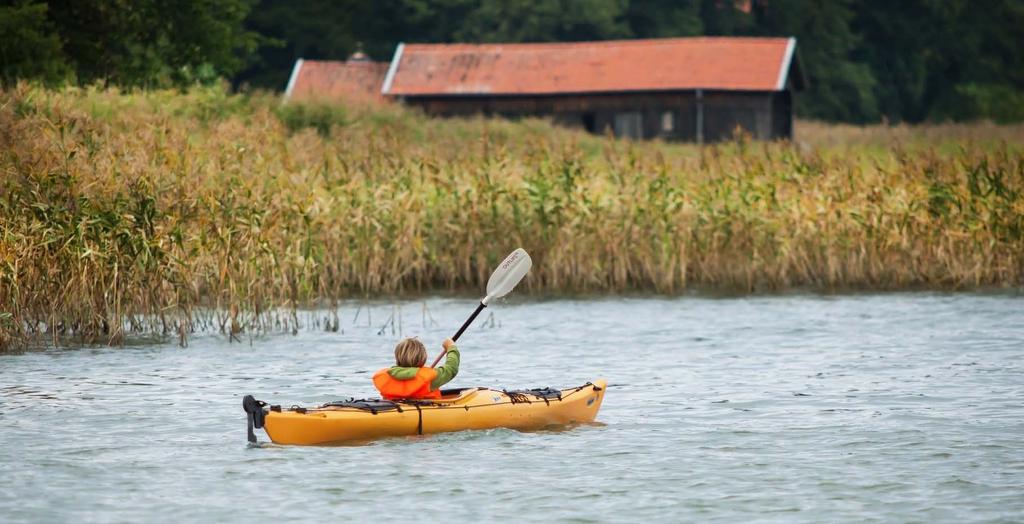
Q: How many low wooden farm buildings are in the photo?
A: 2